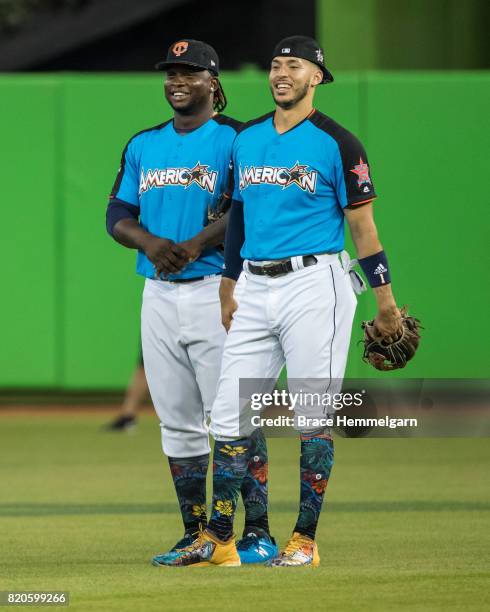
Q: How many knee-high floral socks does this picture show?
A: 4